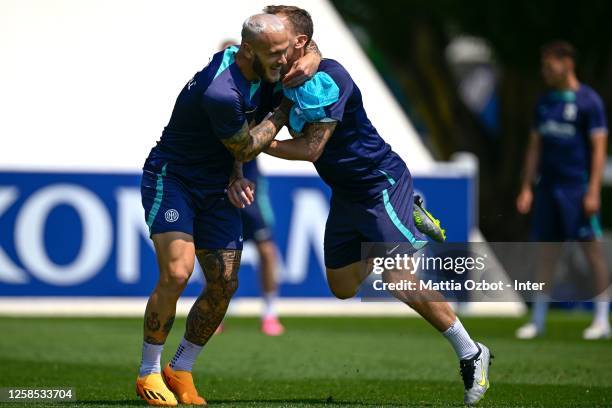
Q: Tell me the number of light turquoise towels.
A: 1